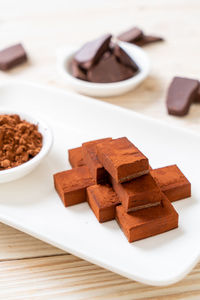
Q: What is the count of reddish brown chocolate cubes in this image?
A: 8